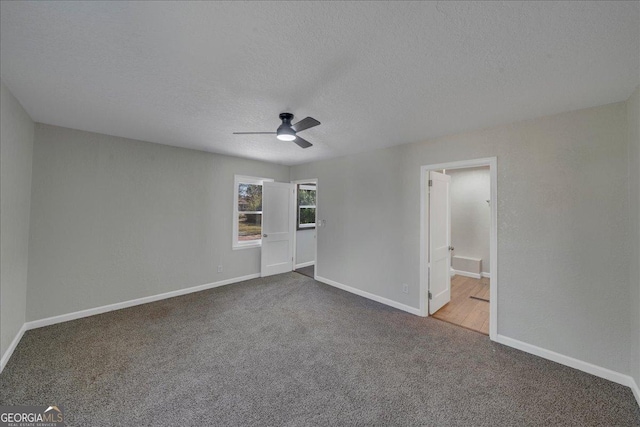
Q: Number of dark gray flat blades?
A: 3